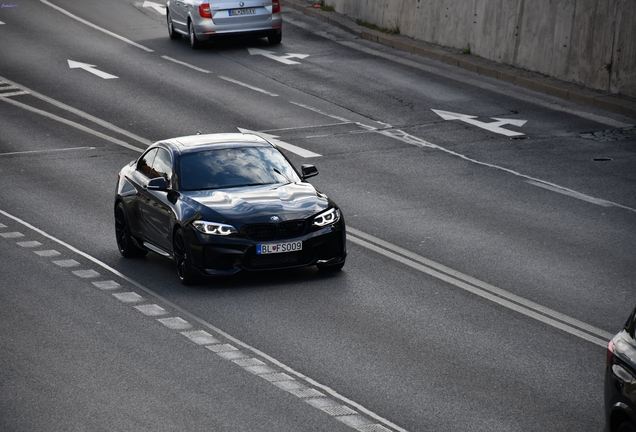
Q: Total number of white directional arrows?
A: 5